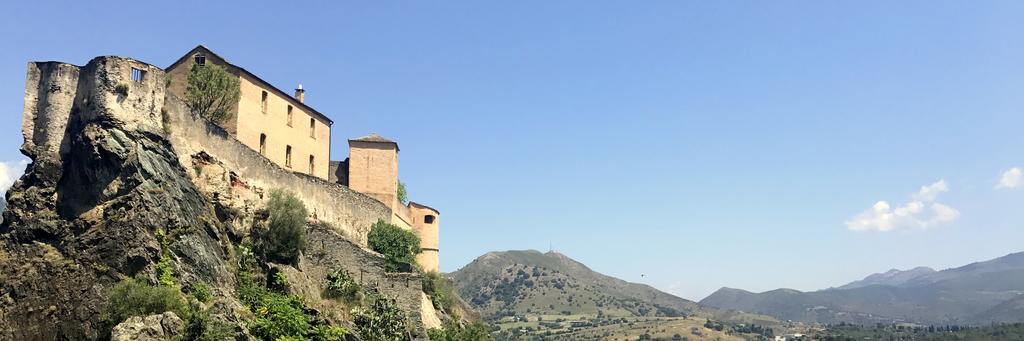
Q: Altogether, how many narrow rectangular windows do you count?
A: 6